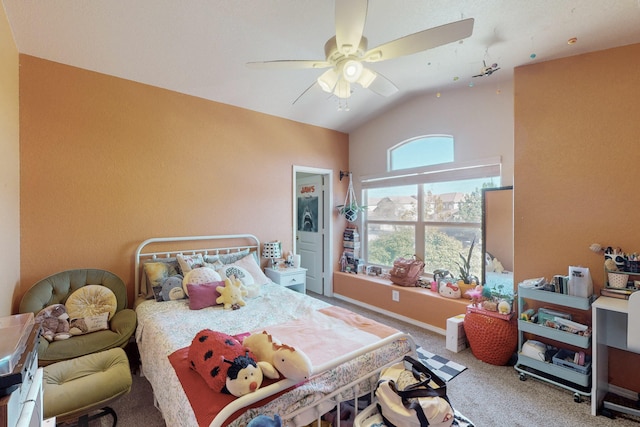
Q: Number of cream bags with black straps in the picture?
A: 1